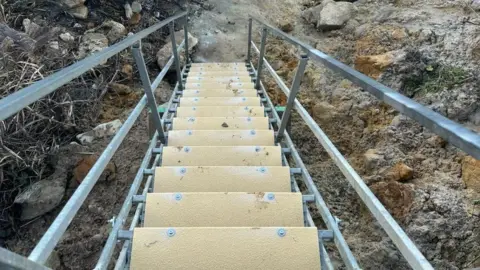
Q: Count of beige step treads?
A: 14